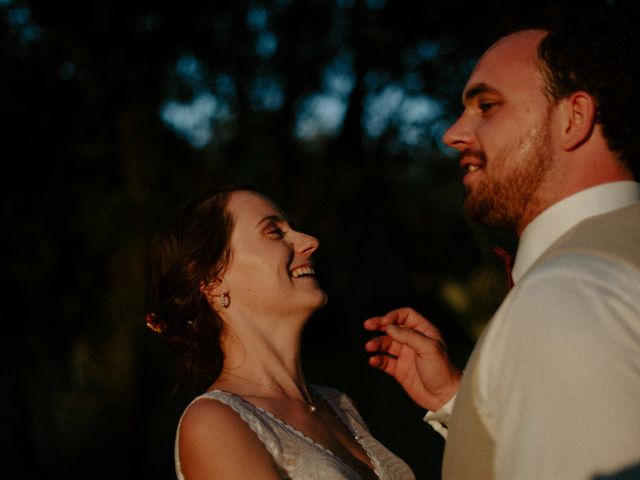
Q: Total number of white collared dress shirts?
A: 1